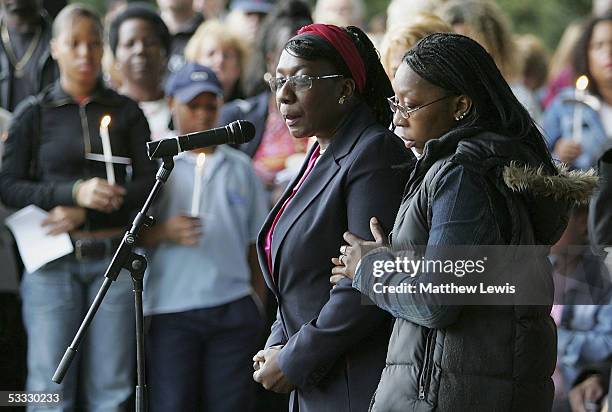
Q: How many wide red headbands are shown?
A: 1